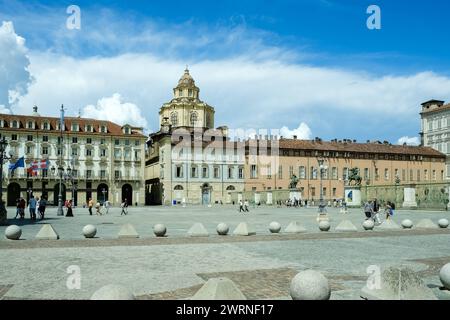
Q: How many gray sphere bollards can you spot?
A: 12